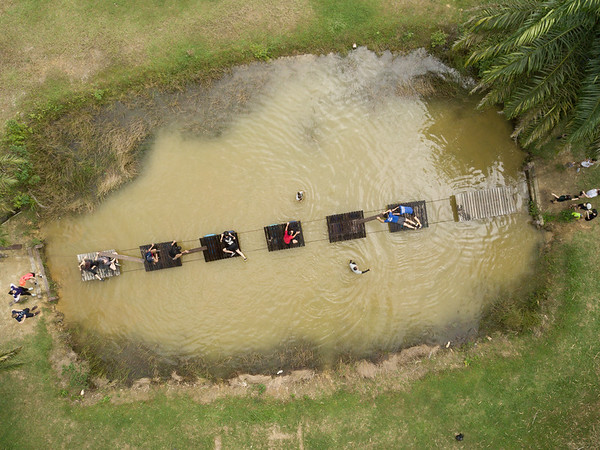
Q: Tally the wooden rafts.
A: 7